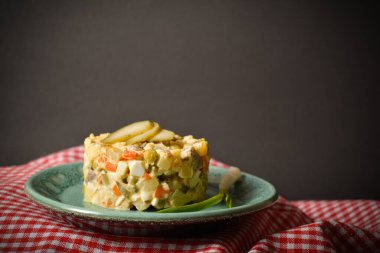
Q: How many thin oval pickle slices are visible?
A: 3